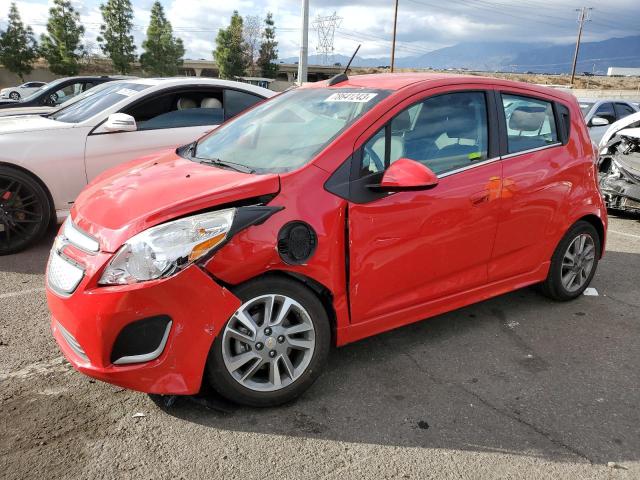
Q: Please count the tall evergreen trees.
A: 6